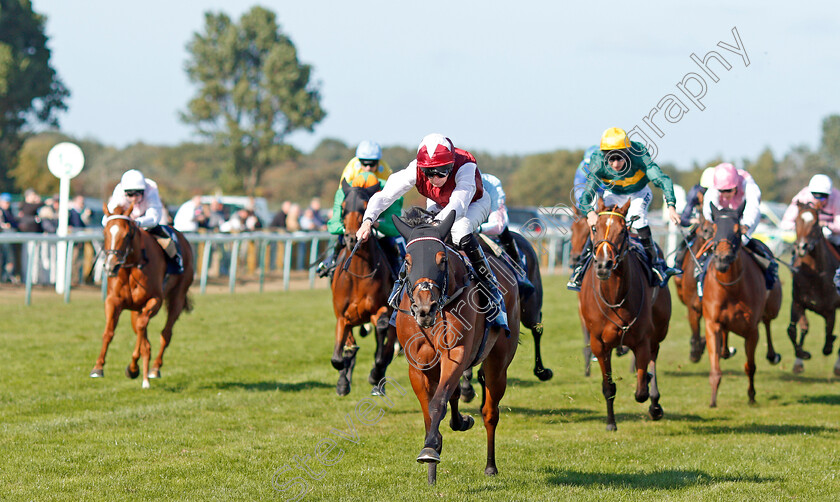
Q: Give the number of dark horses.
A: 2